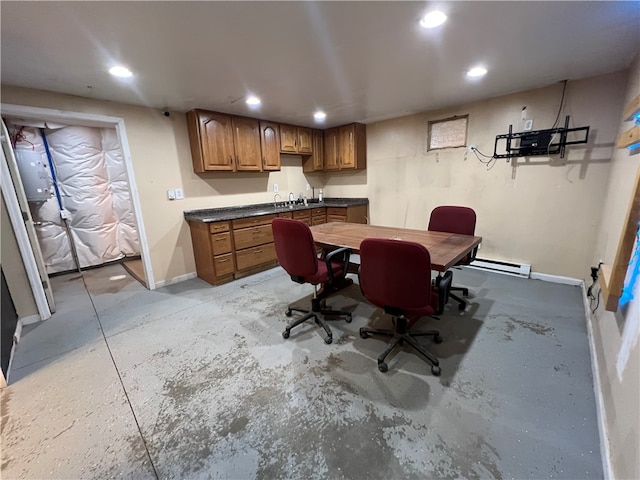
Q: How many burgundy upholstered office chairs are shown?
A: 3